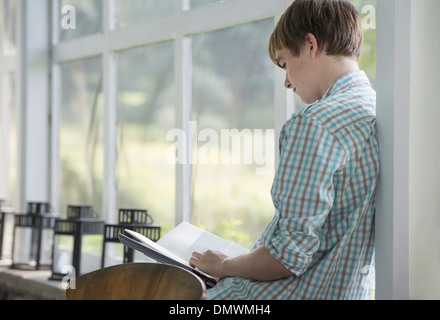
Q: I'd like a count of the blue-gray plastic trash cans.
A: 0